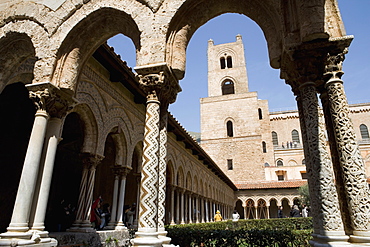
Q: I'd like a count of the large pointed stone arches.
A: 3